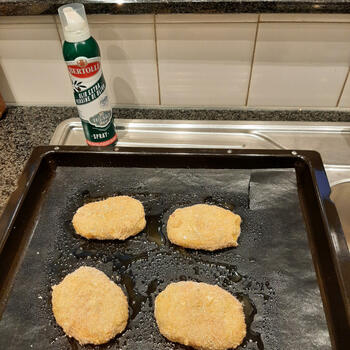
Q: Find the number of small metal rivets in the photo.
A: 4